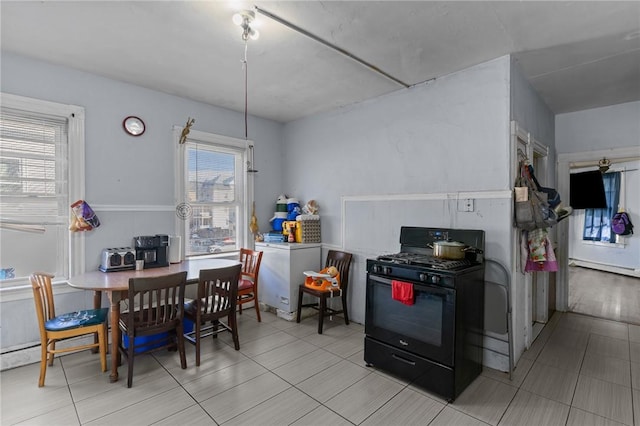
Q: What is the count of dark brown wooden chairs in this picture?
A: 3